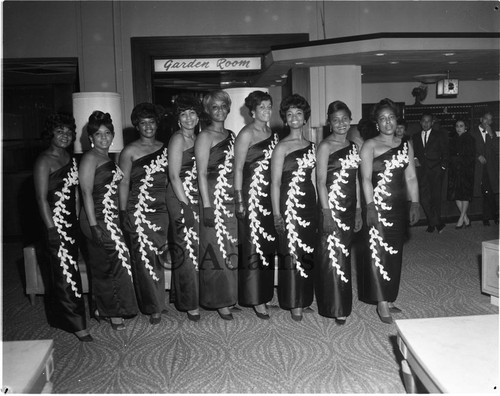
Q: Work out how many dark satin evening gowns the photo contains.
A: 9